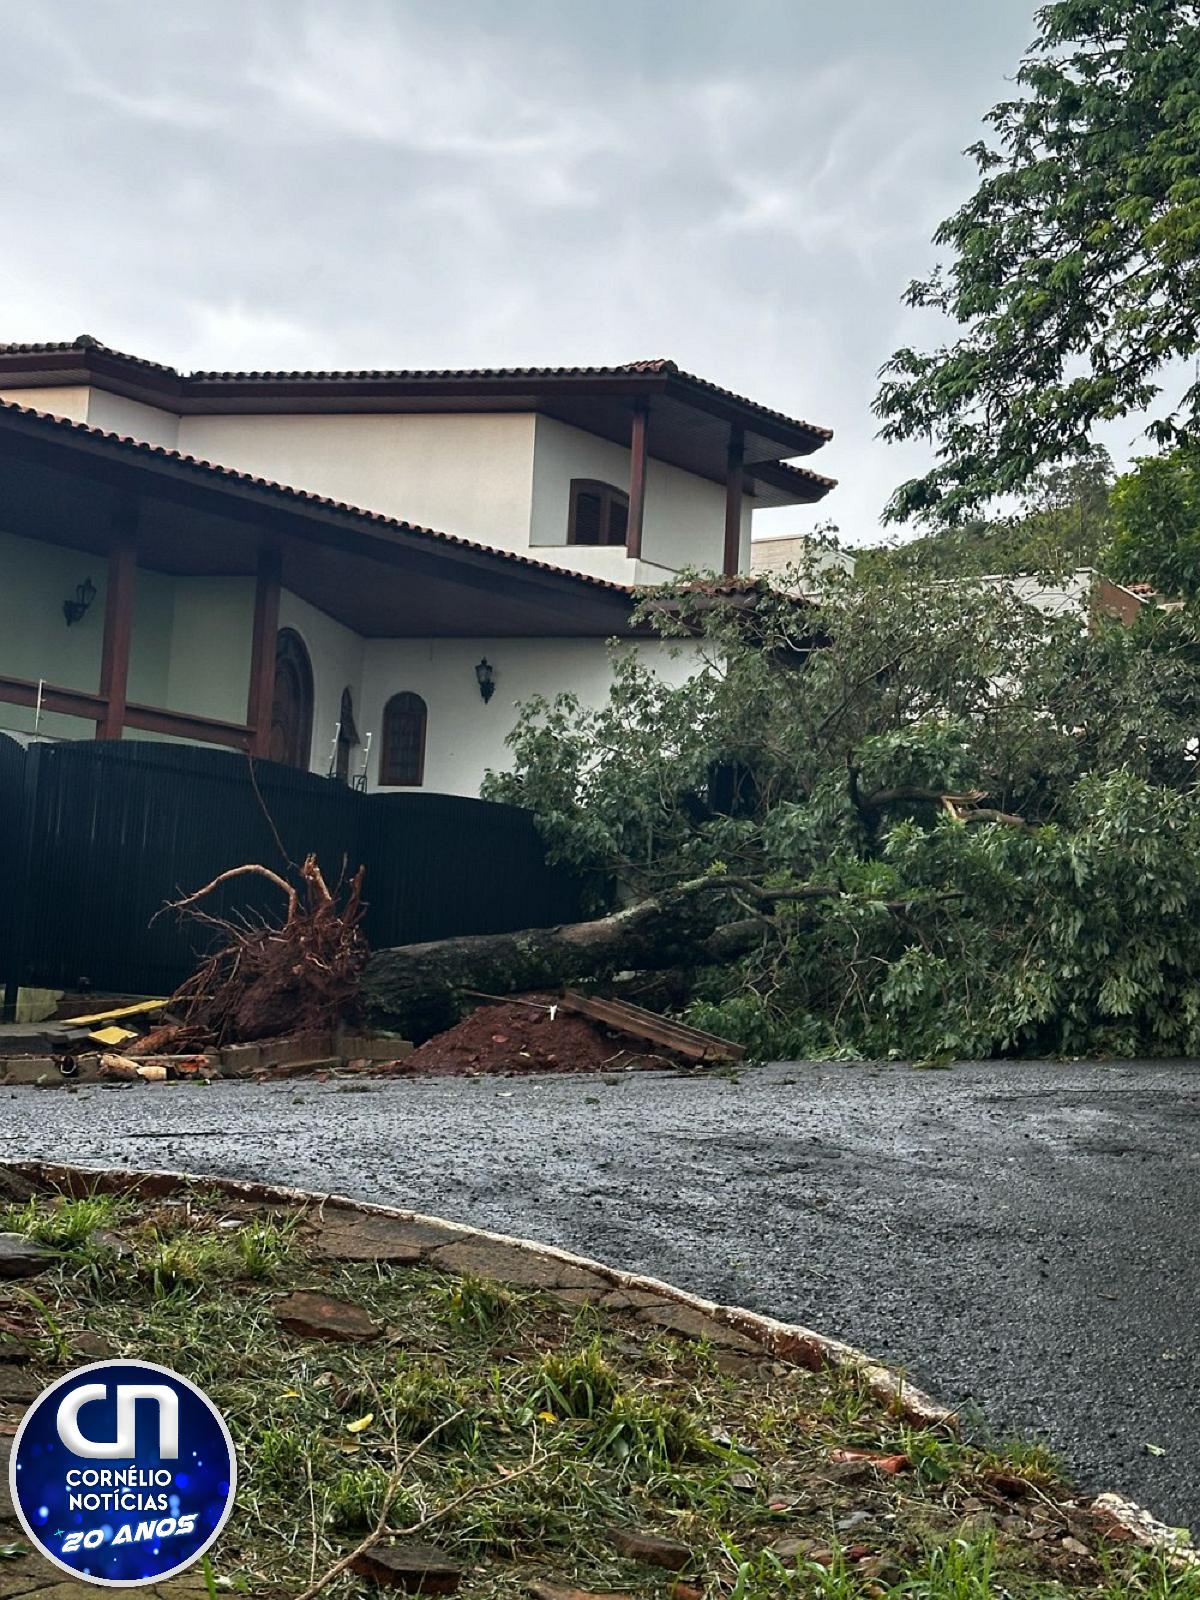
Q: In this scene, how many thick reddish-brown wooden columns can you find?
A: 4